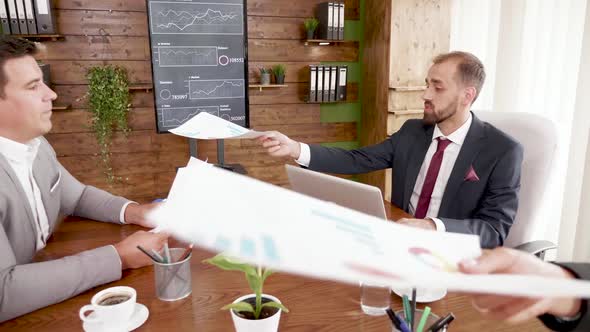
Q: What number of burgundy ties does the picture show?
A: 1